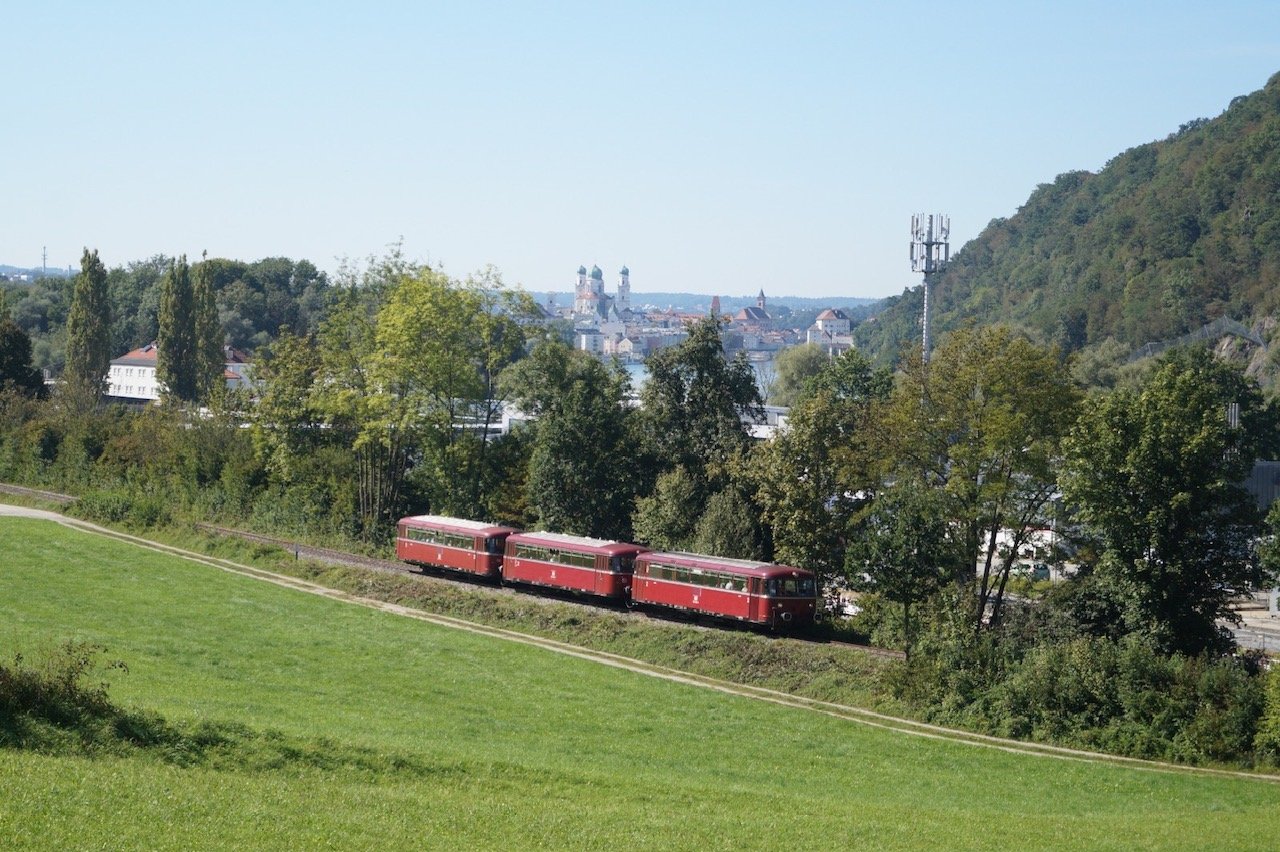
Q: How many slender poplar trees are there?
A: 3